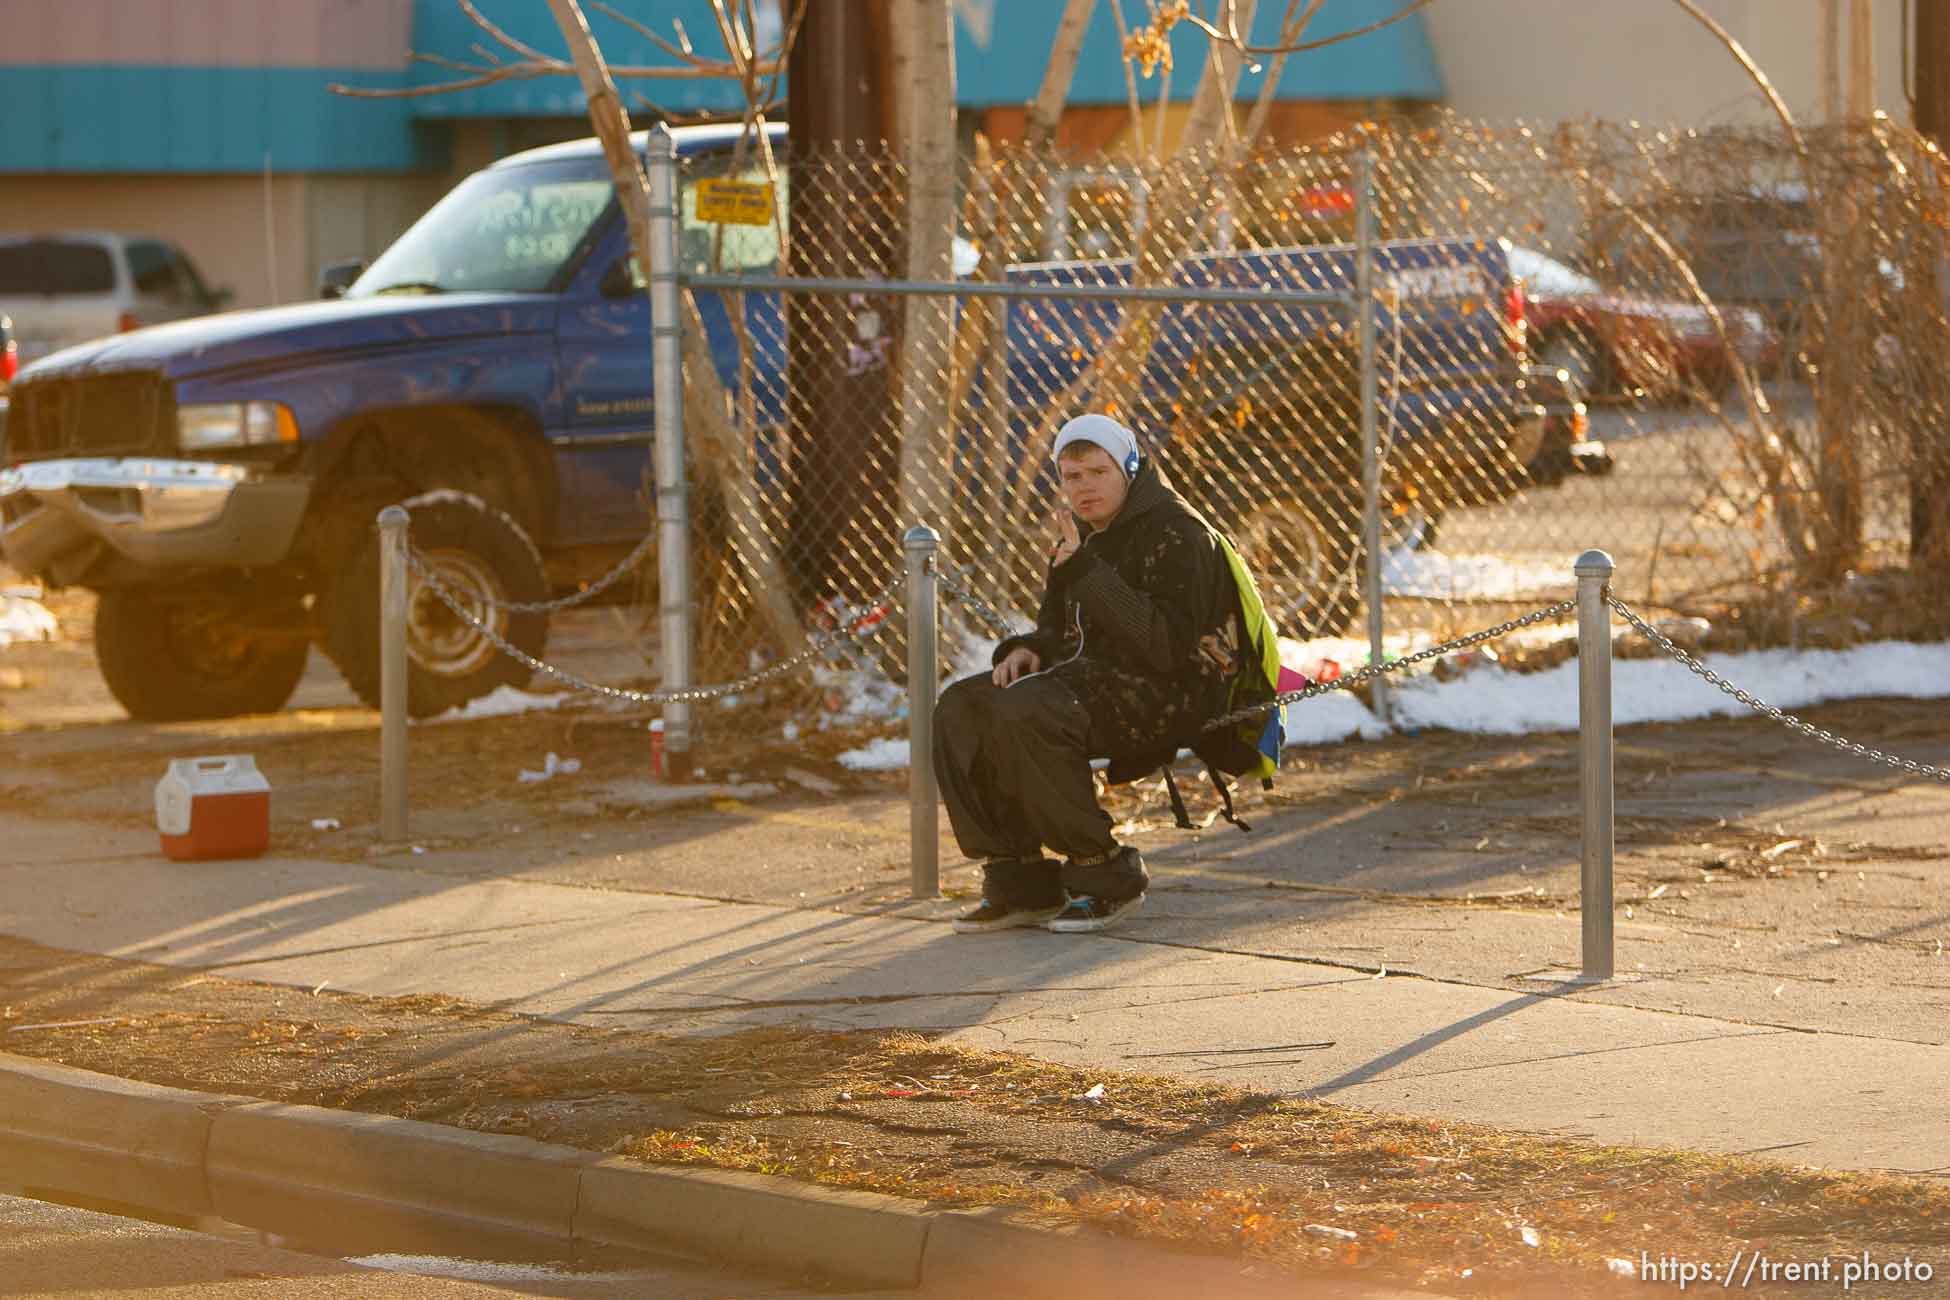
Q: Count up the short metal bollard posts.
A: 3